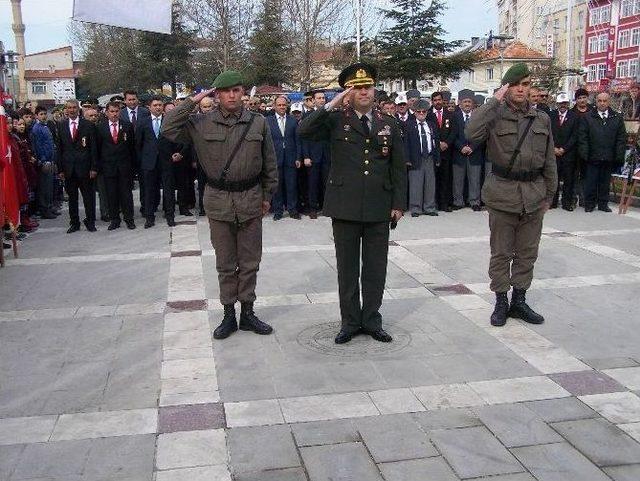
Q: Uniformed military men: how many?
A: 3